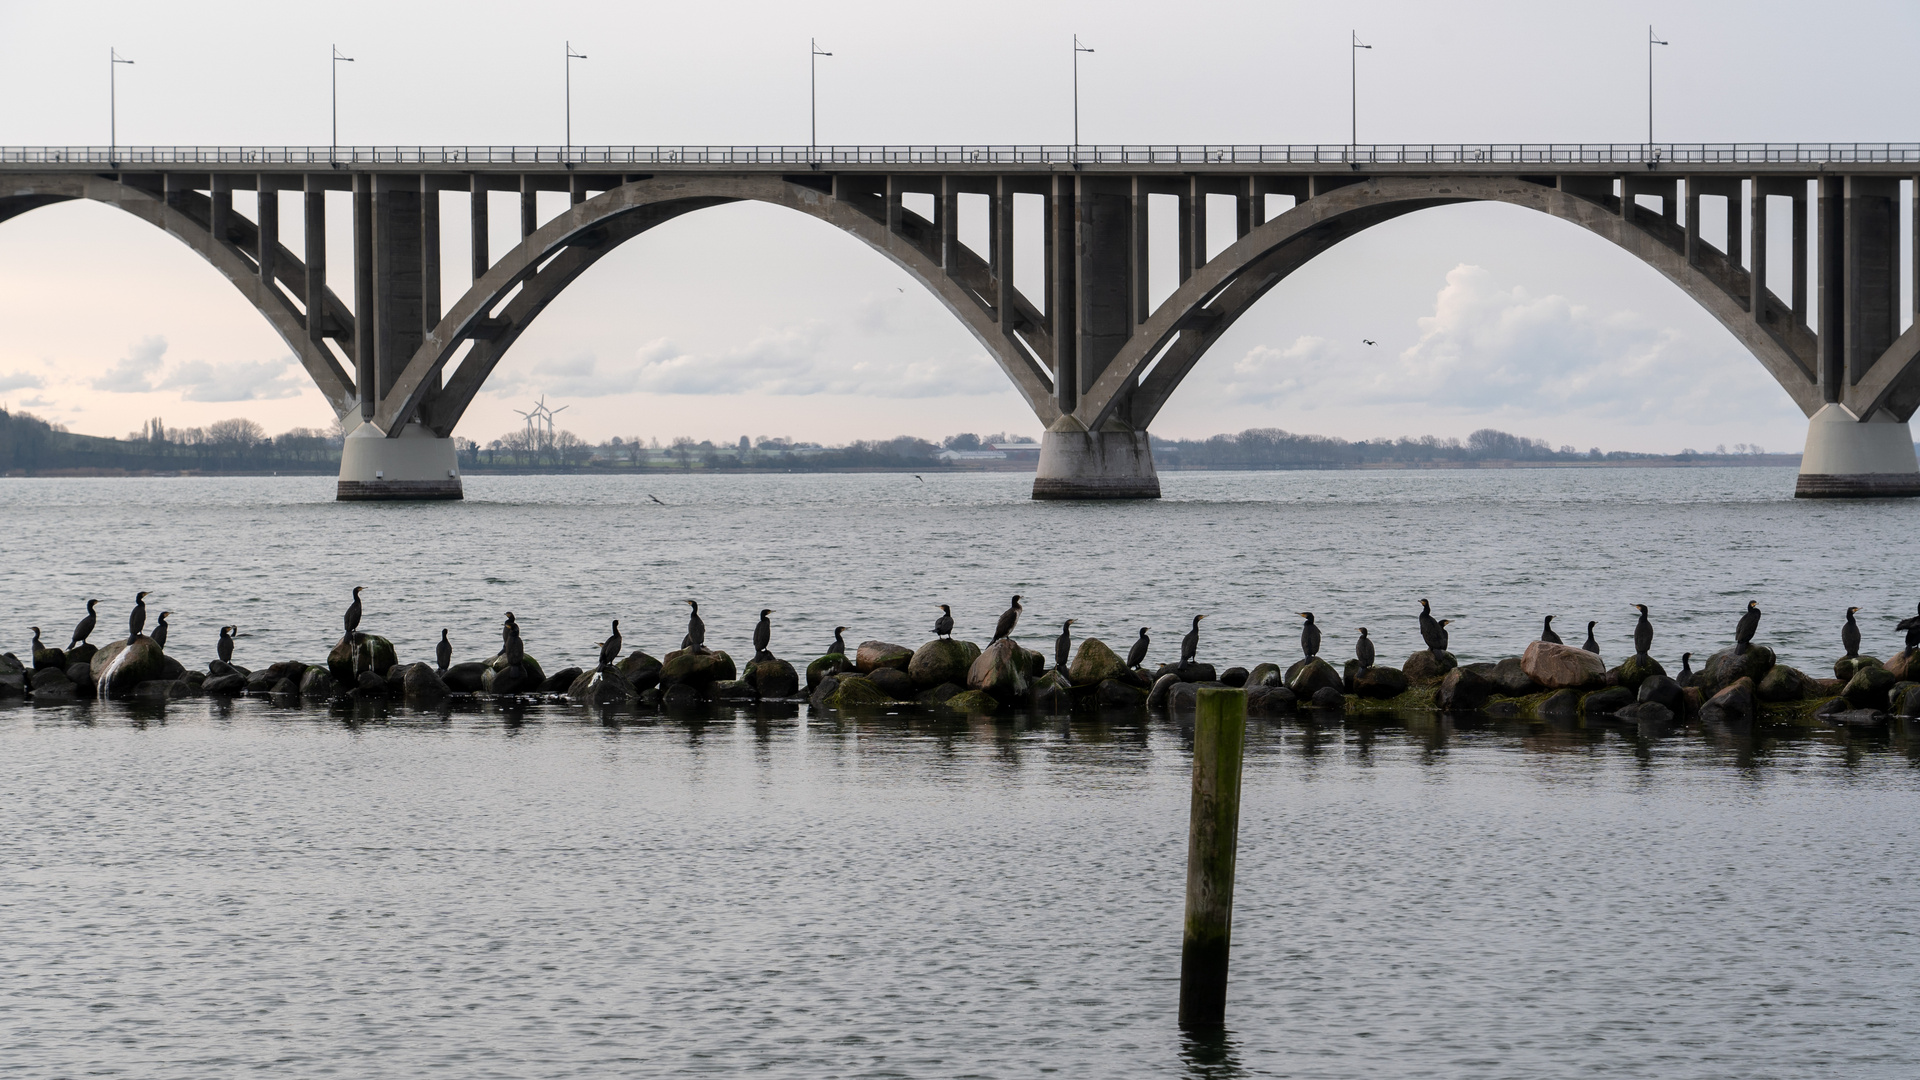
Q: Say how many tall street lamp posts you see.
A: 7